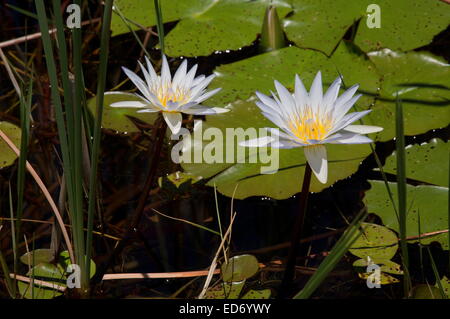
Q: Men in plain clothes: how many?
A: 0